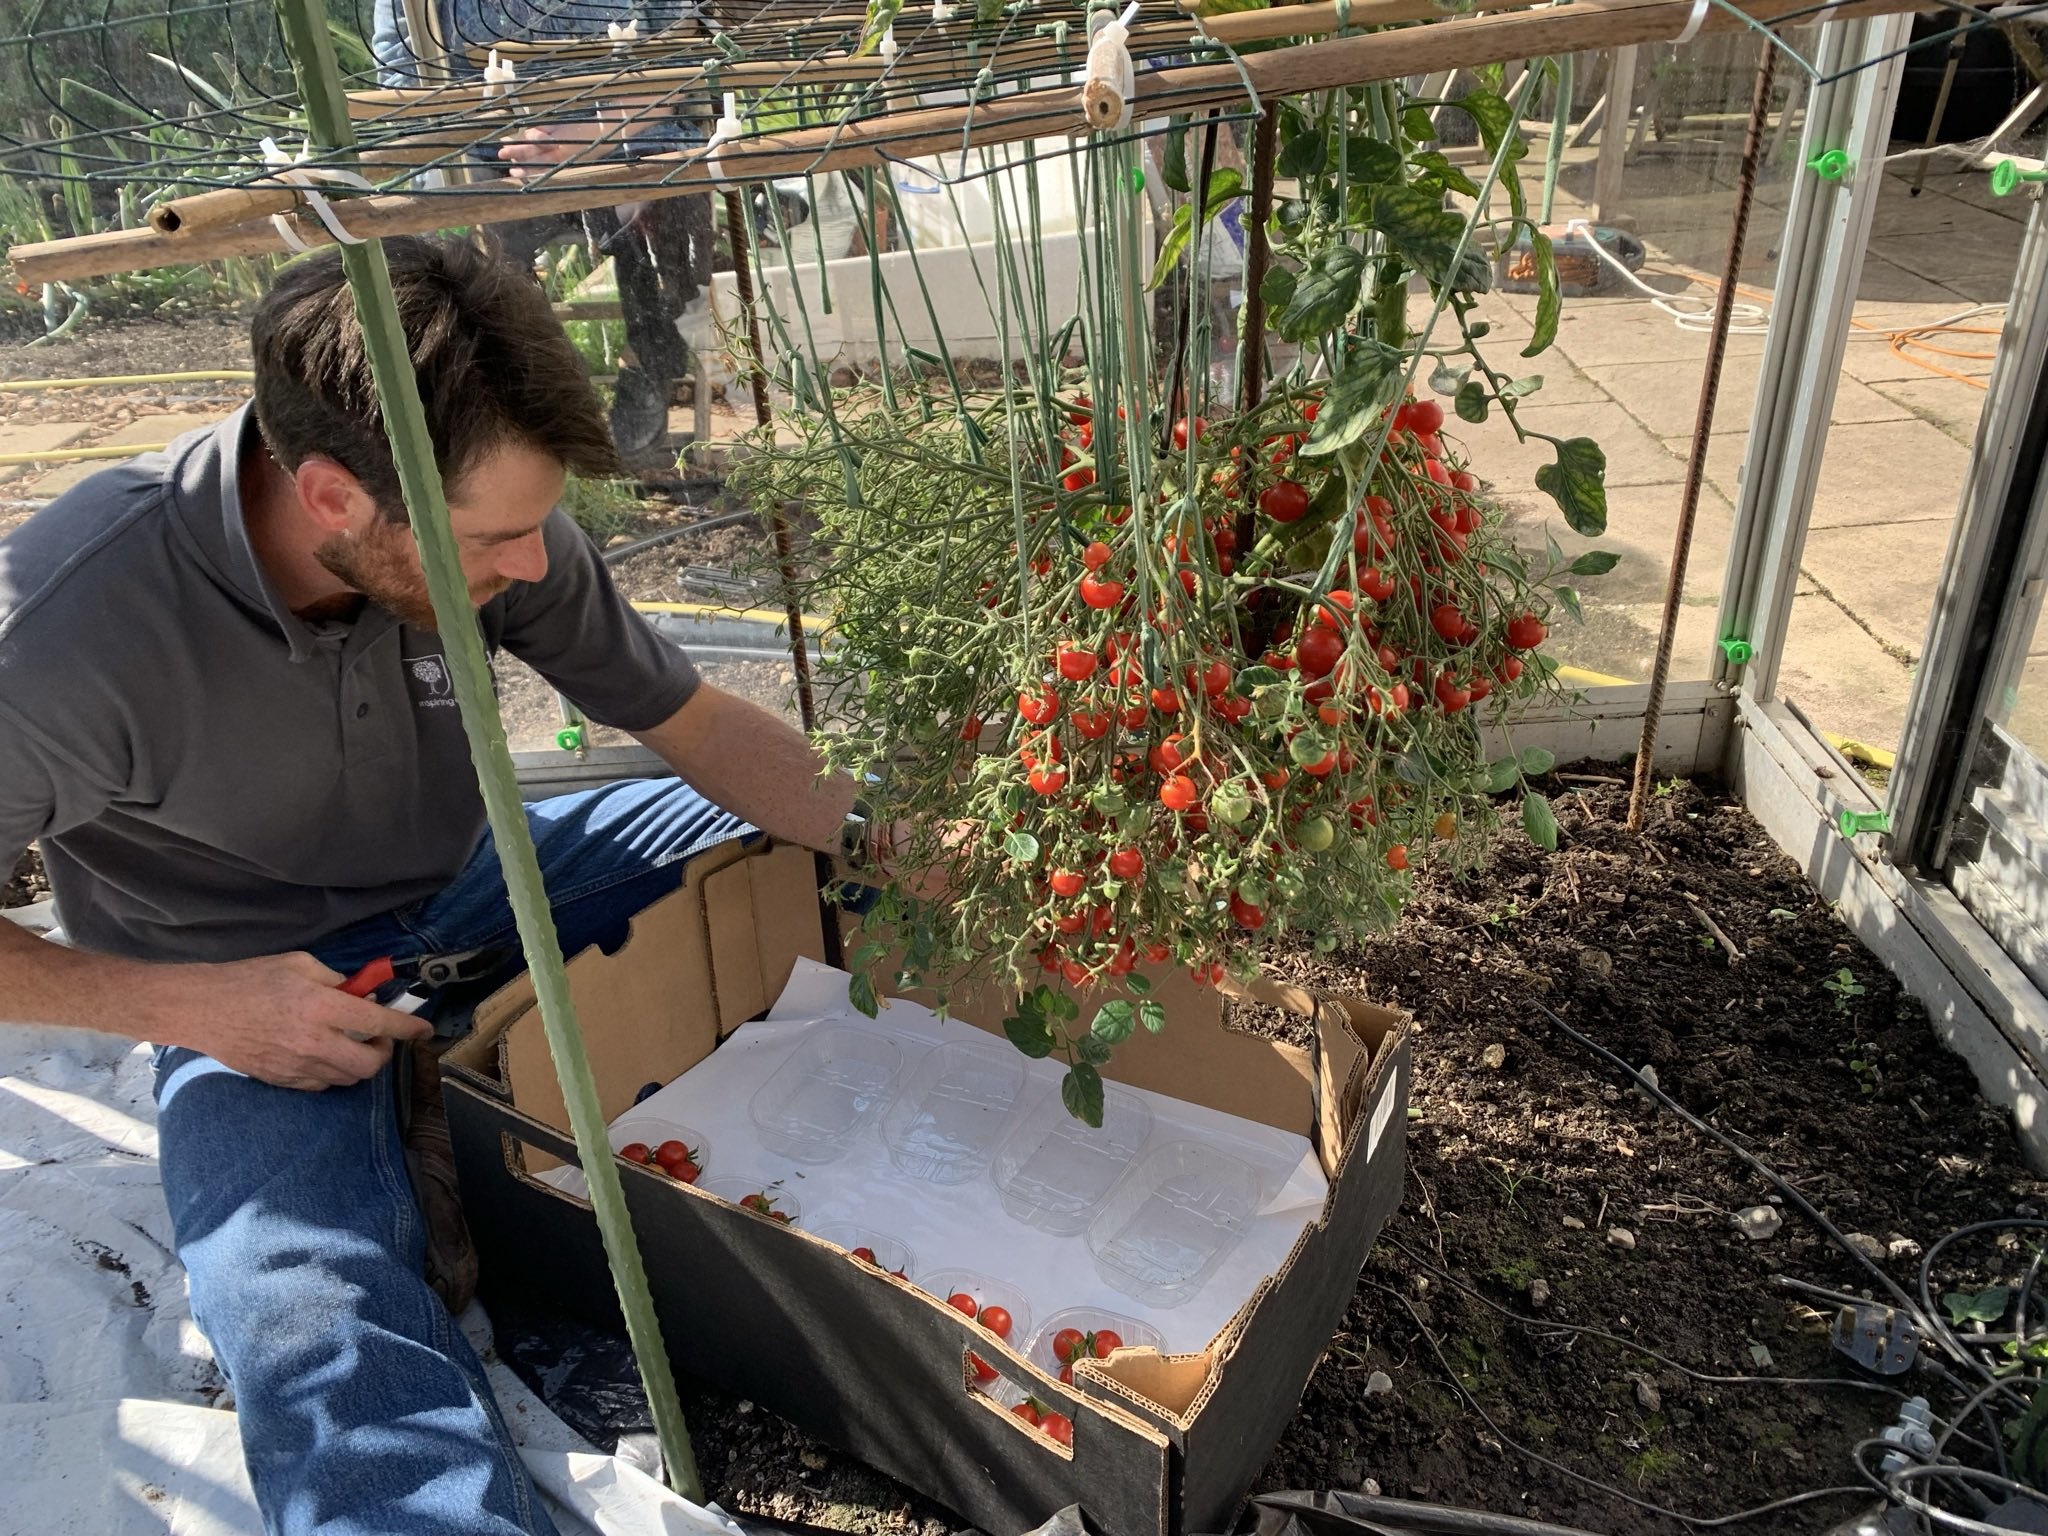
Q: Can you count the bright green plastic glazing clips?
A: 6